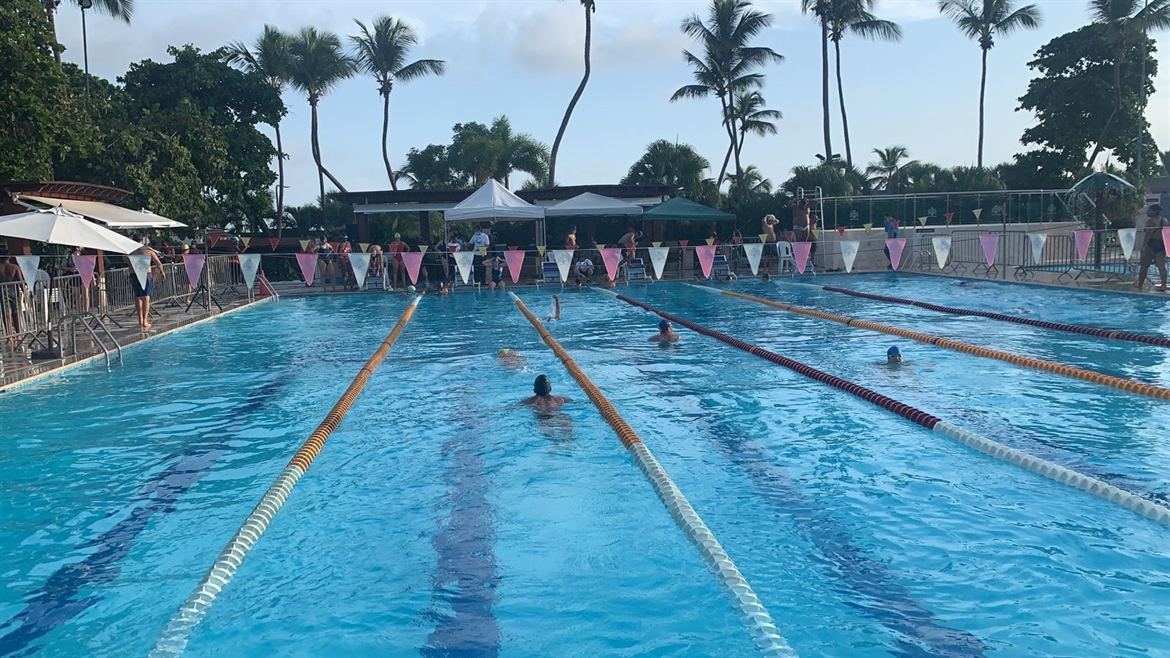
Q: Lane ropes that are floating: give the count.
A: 5